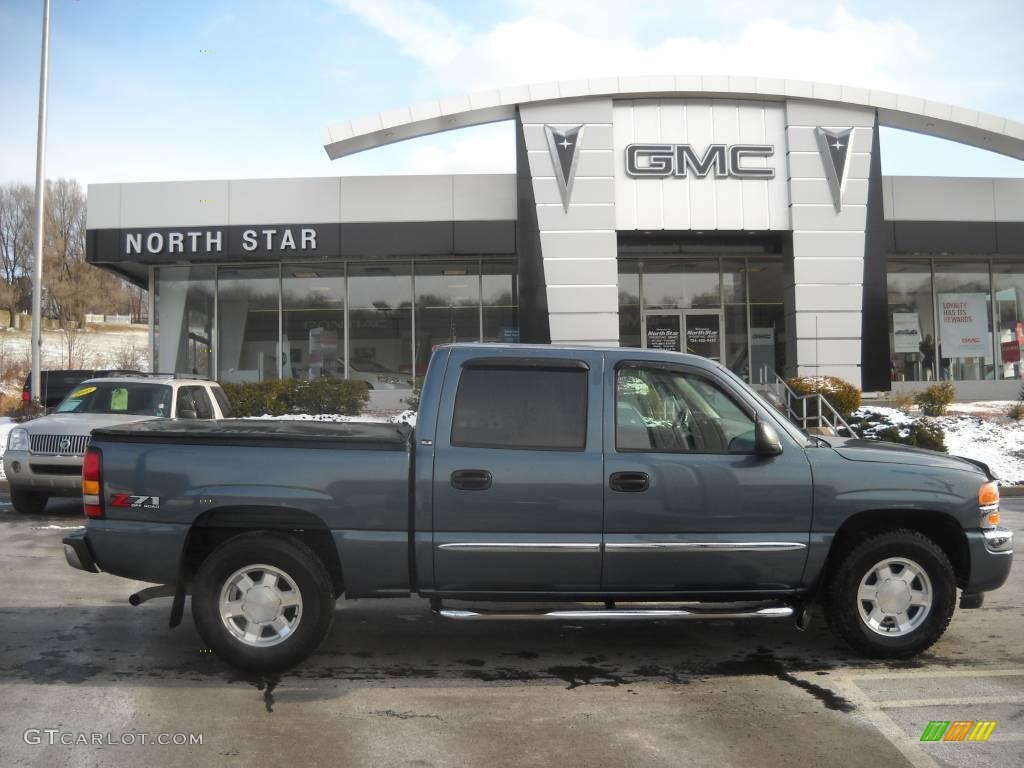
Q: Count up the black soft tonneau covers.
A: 1